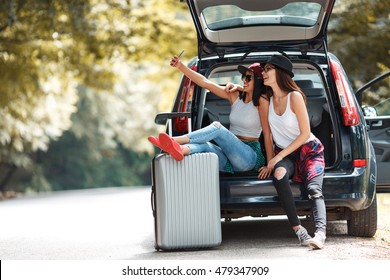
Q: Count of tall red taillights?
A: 2